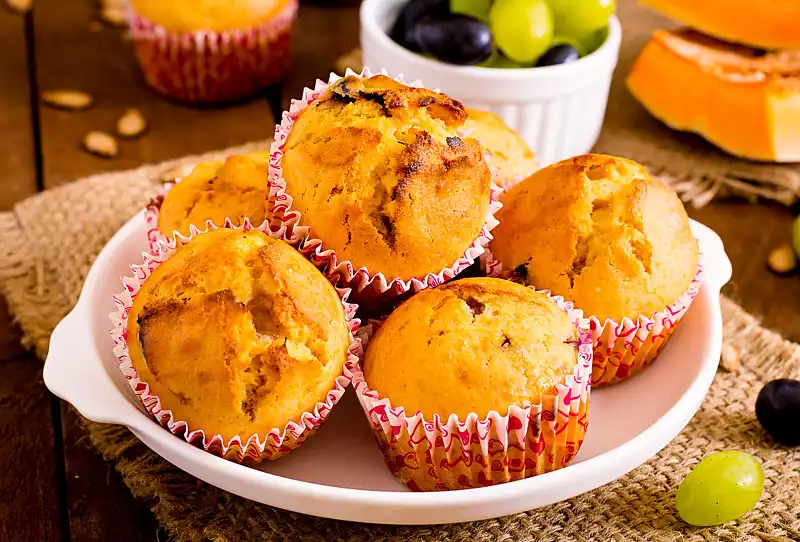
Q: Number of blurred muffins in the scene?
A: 1